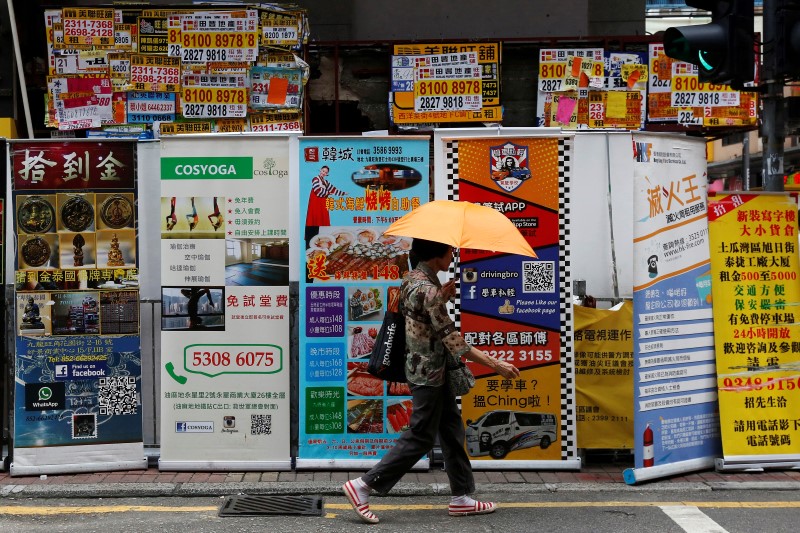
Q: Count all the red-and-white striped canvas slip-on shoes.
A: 2